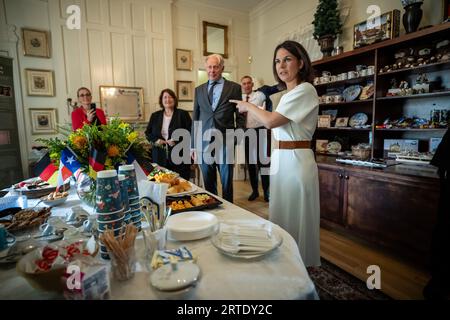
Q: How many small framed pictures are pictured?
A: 5